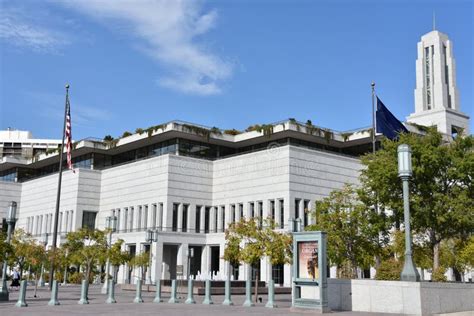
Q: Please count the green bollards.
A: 12